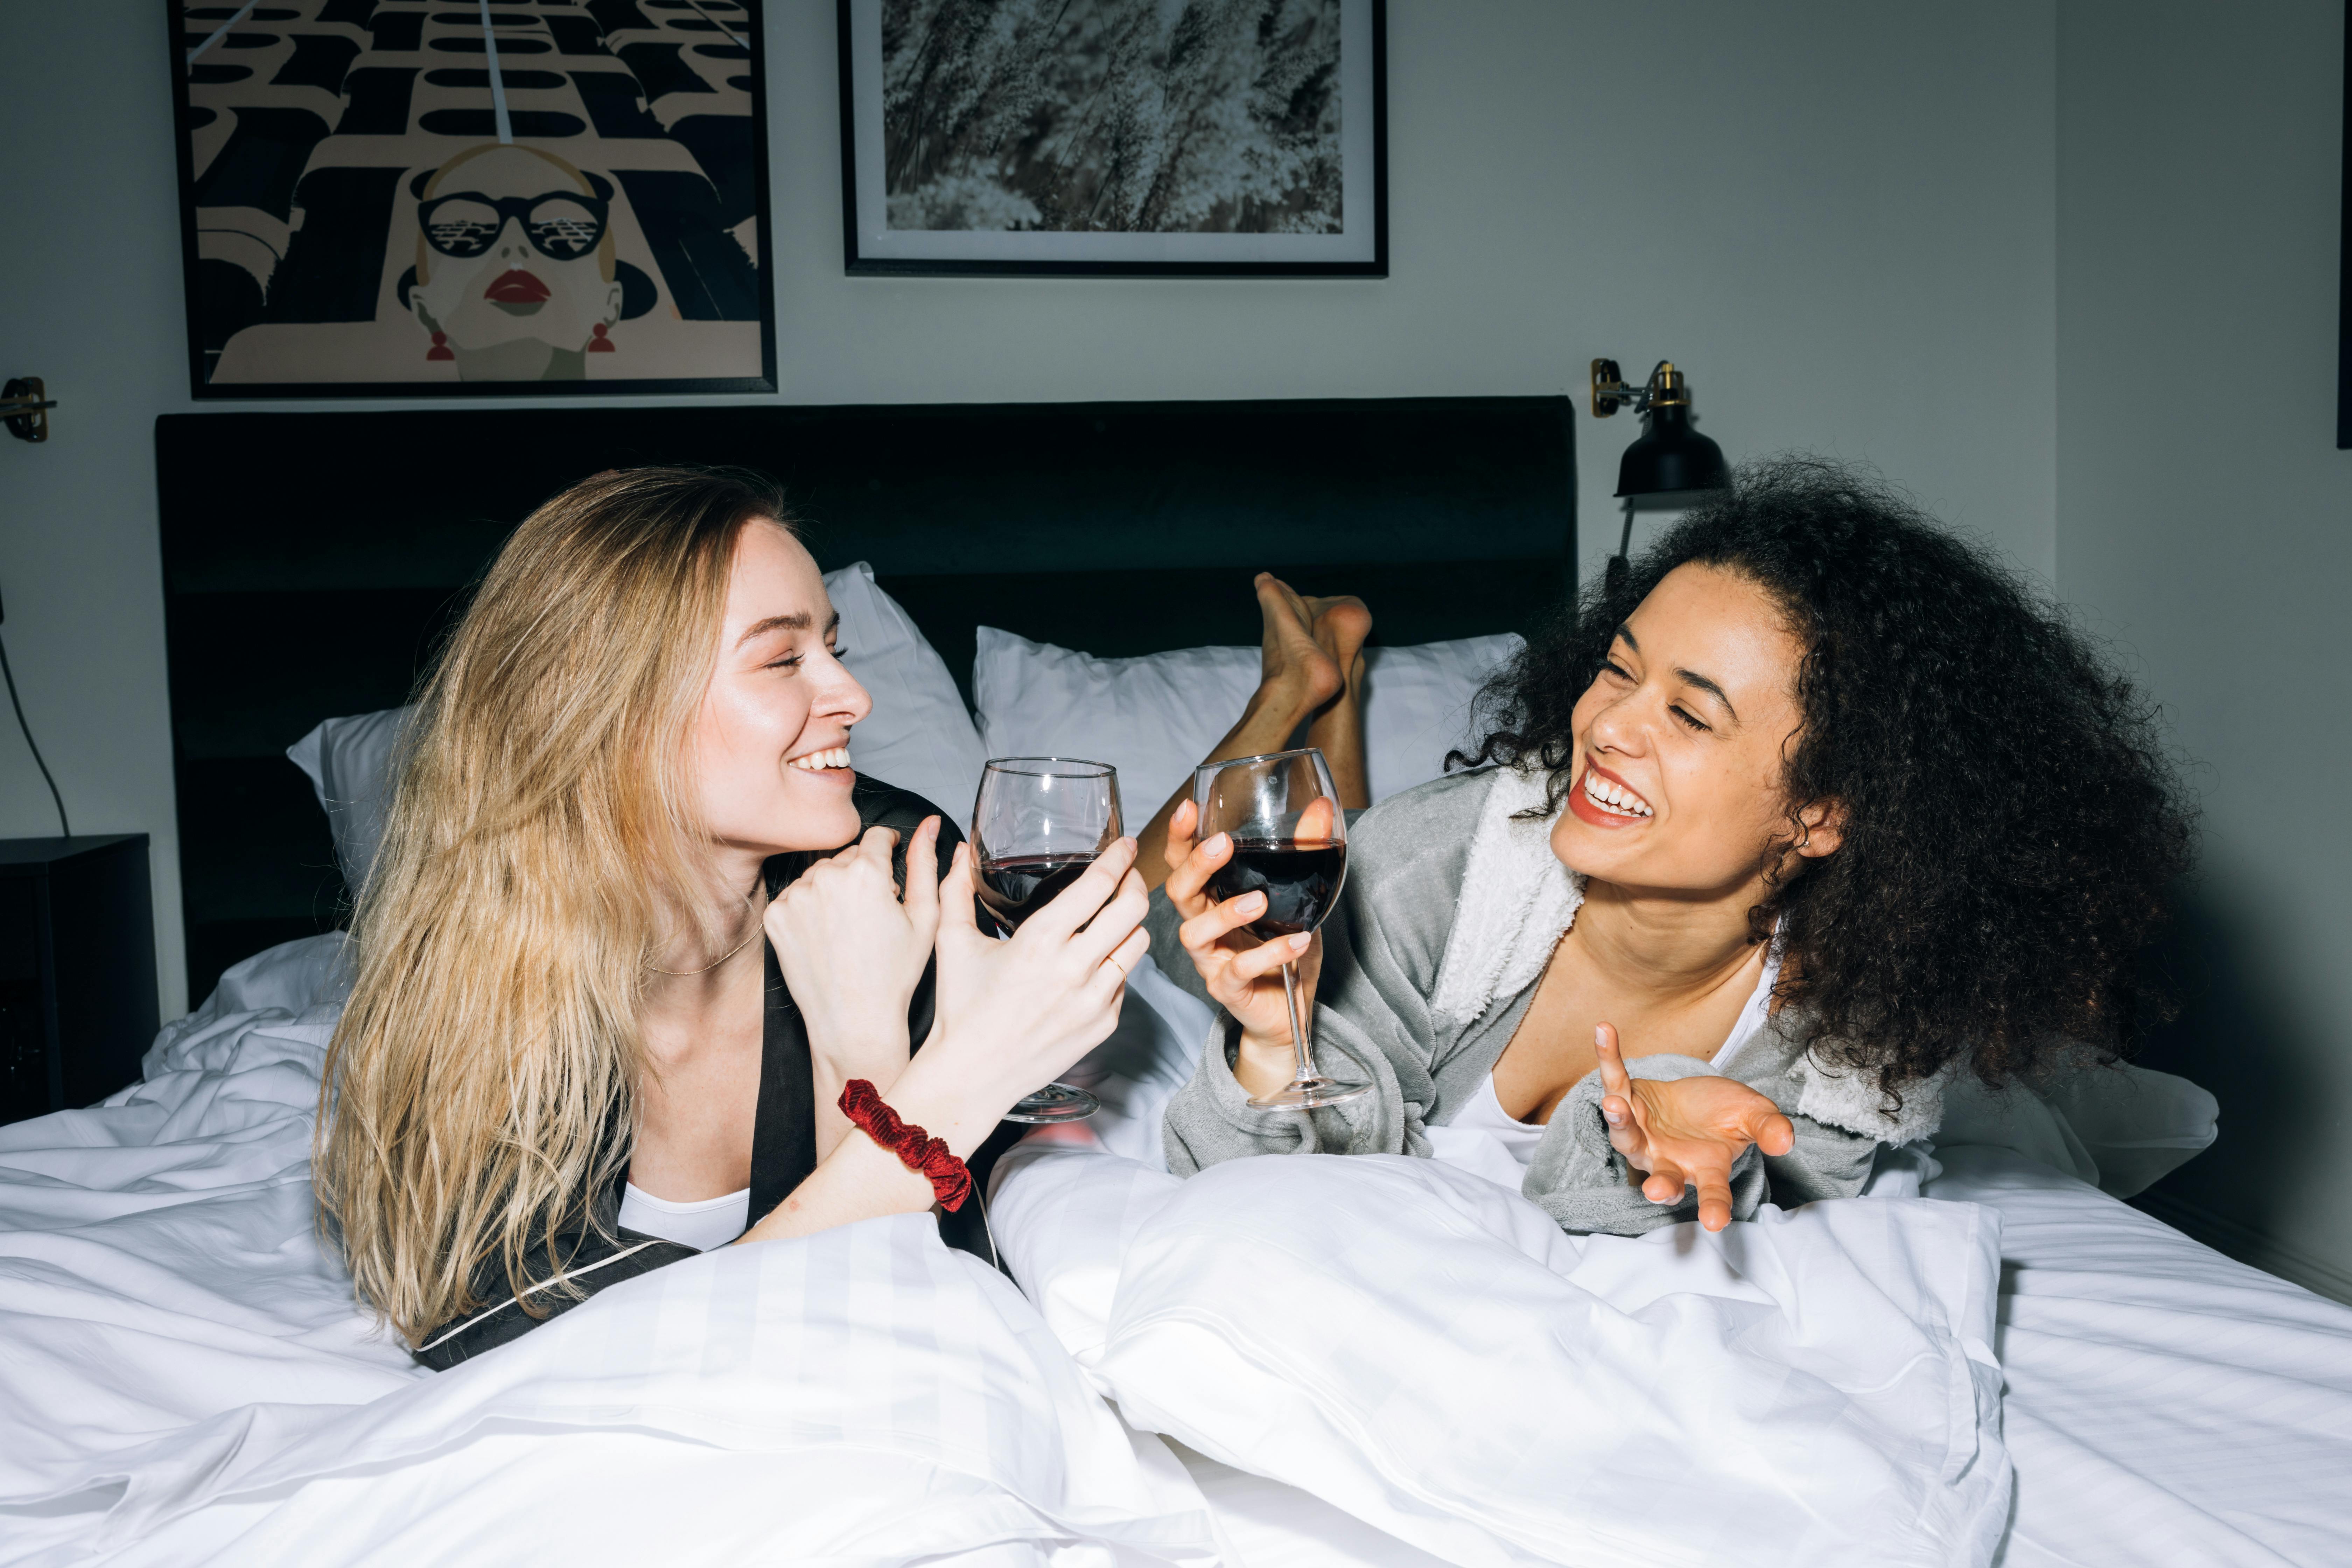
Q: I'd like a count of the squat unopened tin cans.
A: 0